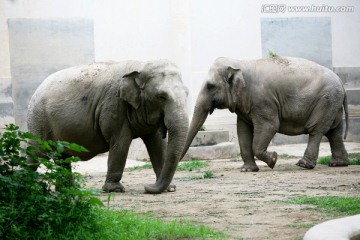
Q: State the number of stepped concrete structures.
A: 1